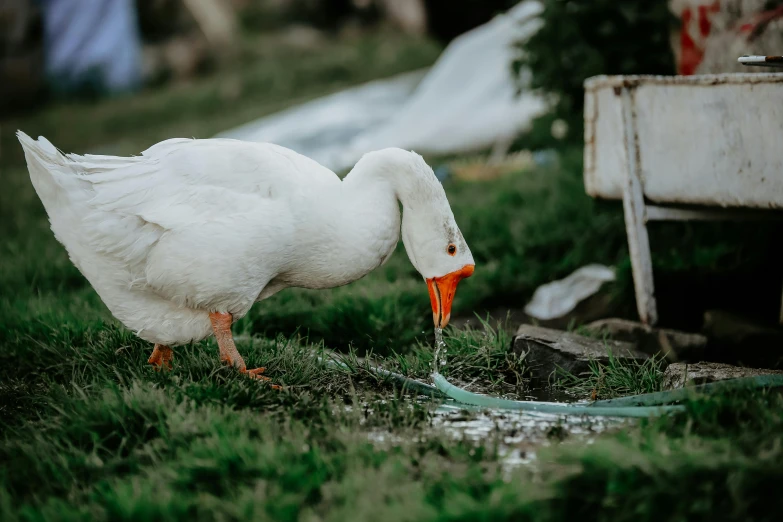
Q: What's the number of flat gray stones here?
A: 3